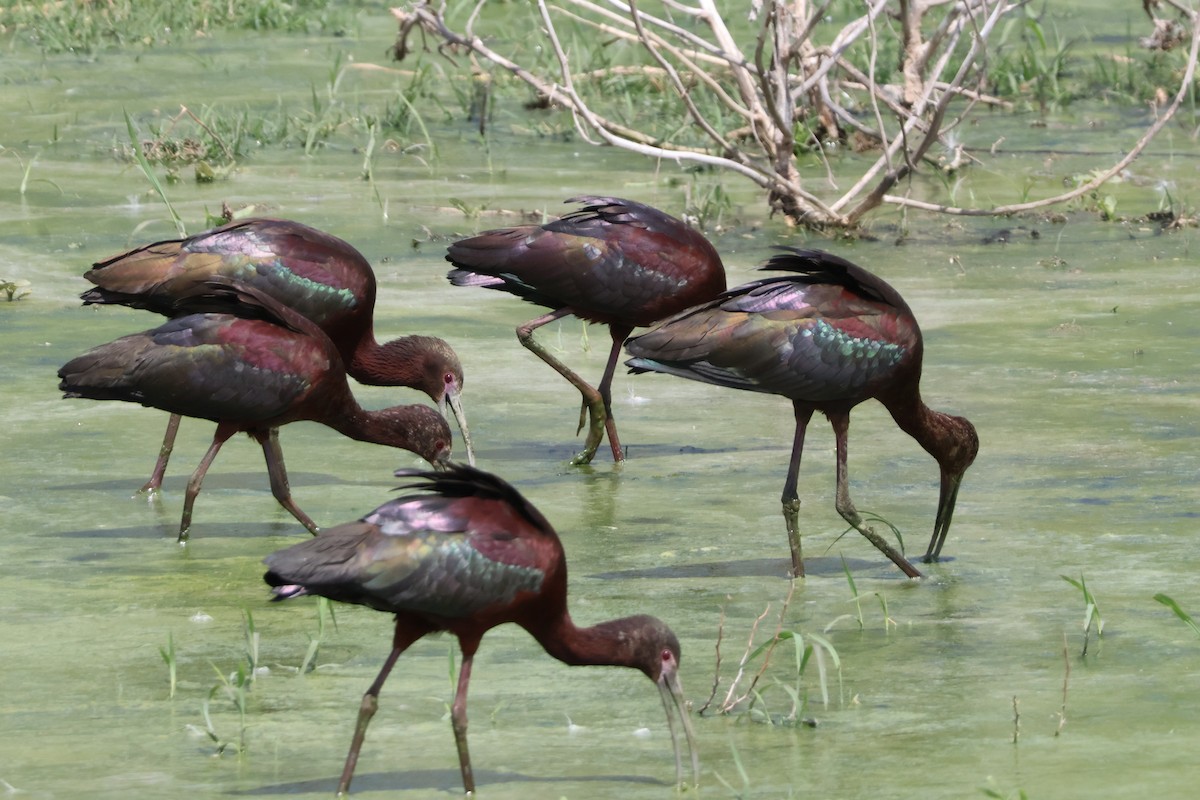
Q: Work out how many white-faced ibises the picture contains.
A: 5